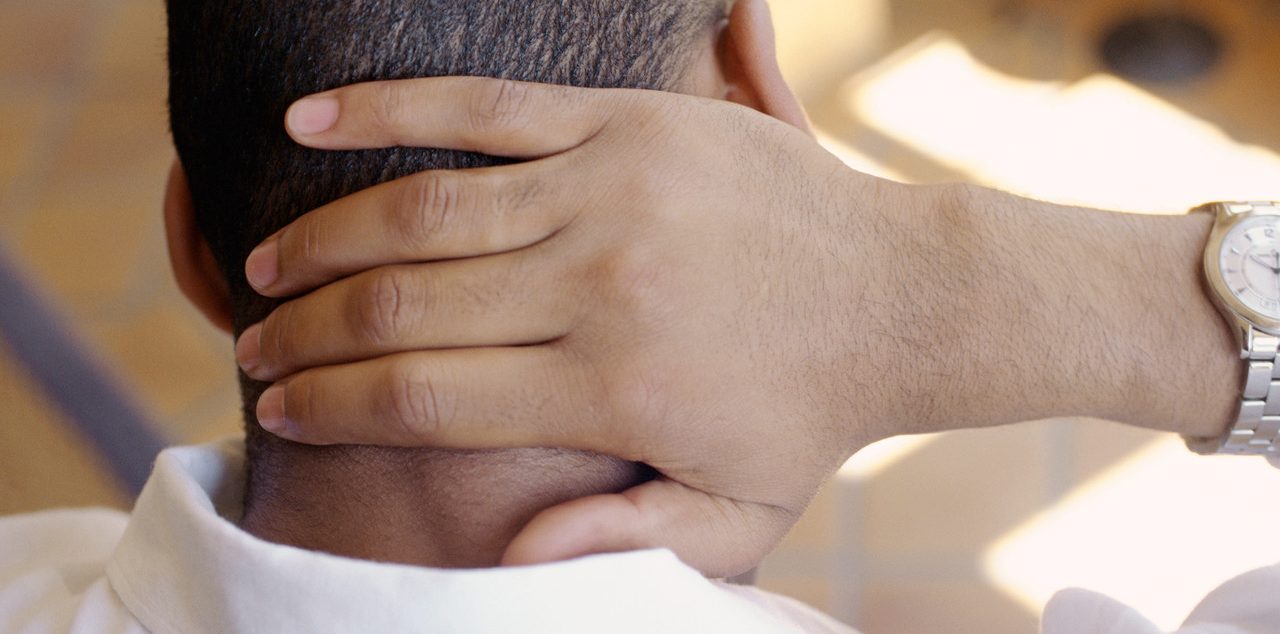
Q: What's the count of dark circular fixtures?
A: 1